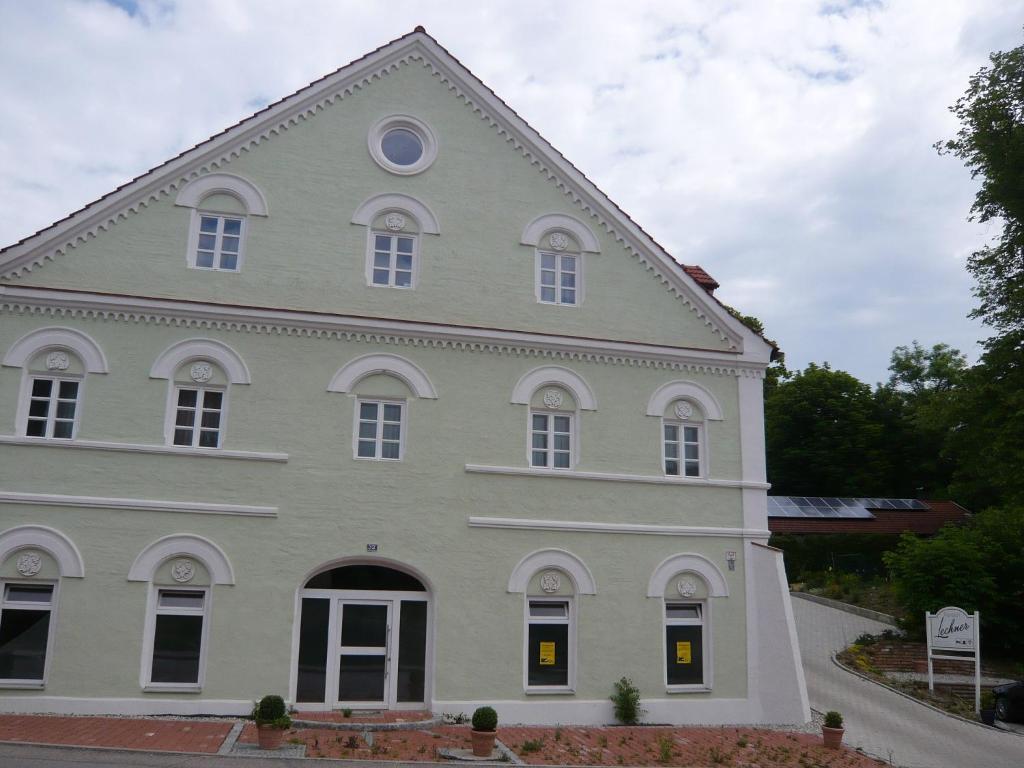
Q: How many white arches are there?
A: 12